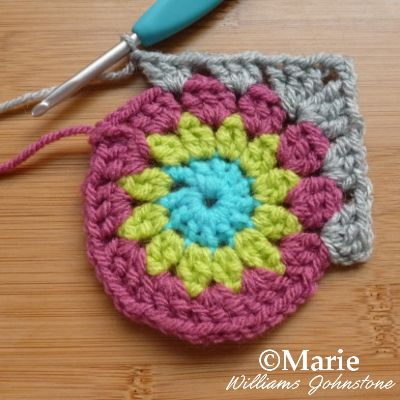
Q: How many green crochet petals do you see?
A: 12